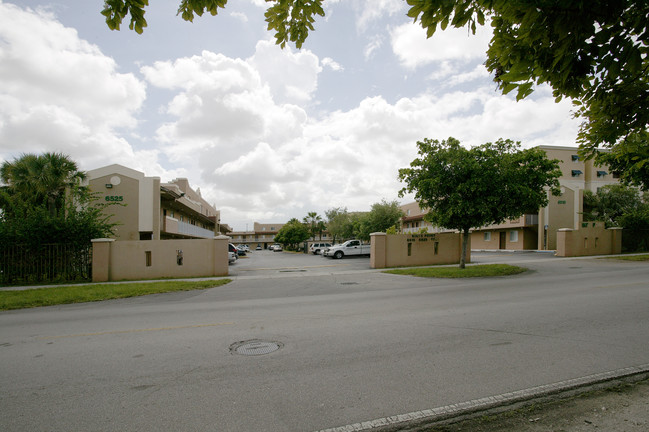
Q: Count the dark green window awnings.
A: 3